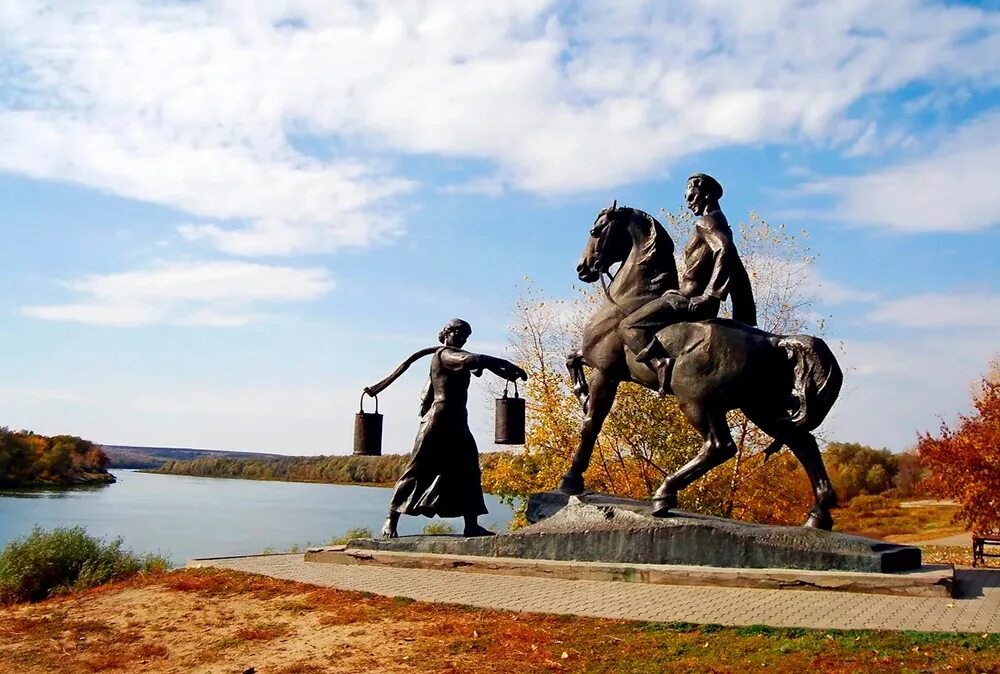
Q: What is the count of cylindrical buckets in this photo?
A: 2